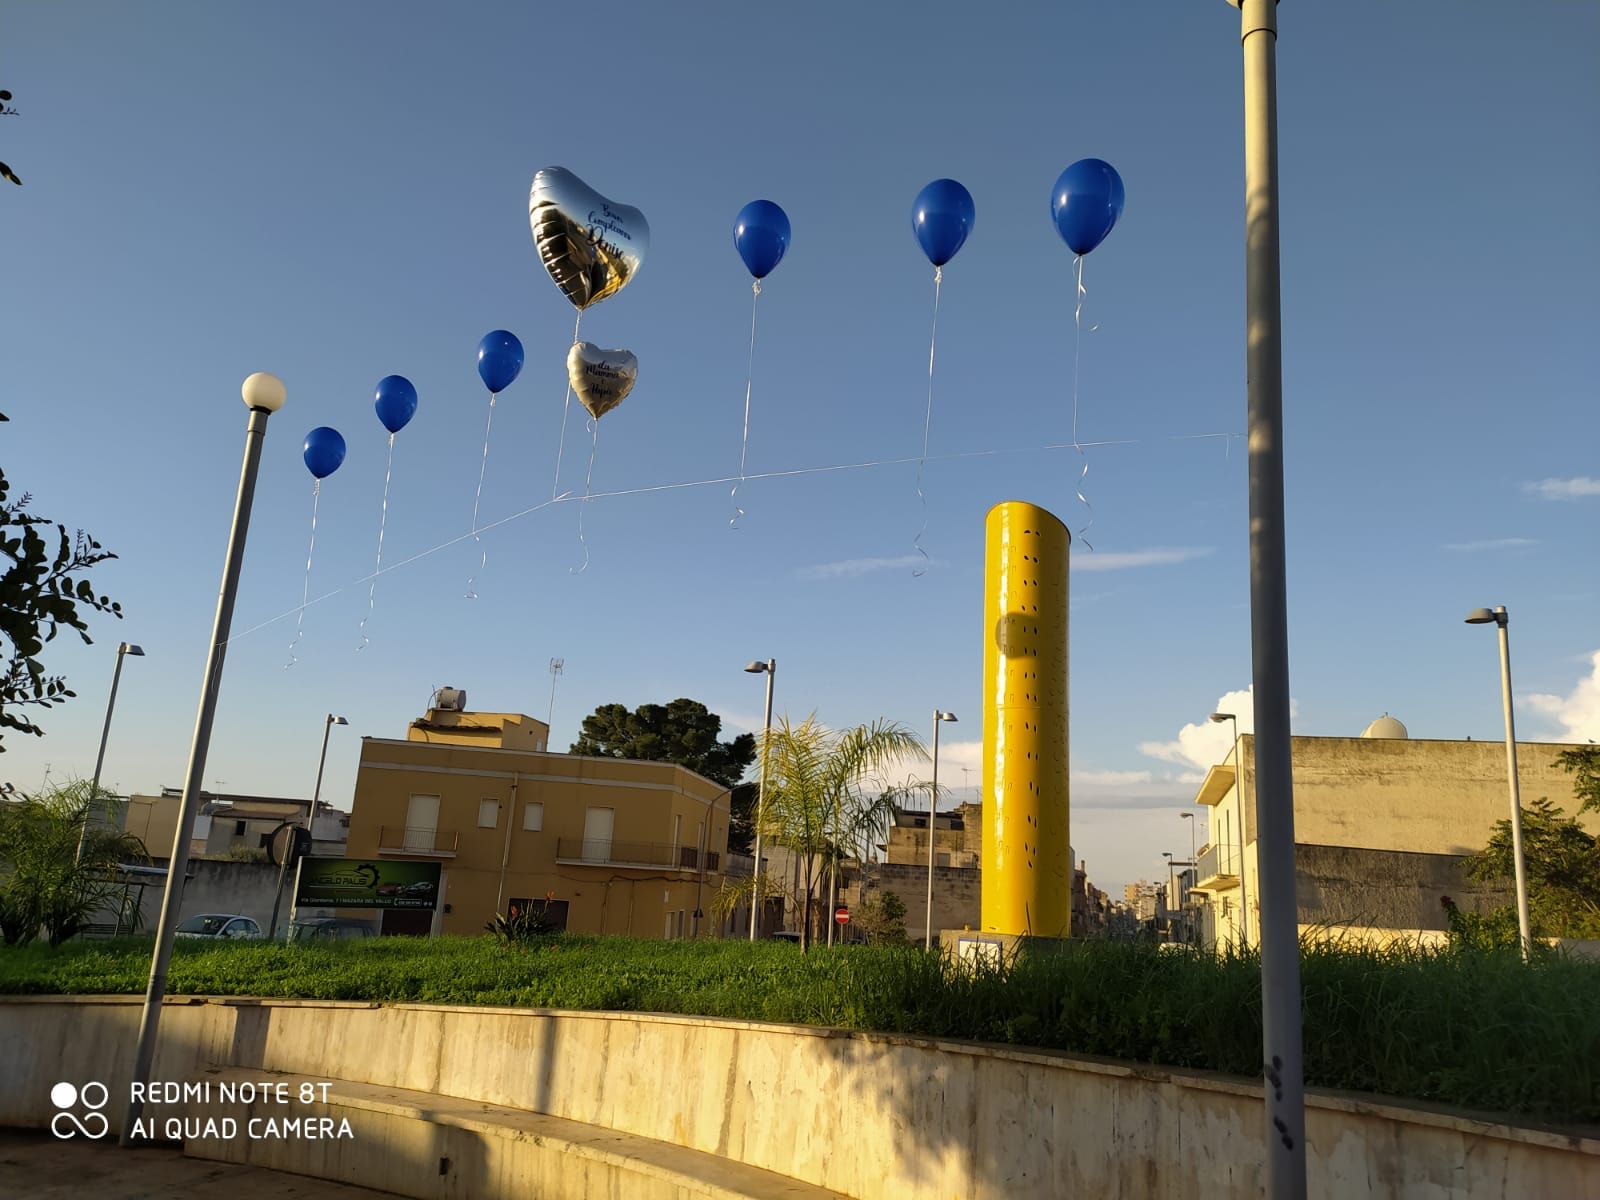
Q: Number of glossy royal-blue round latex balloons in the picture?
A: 6